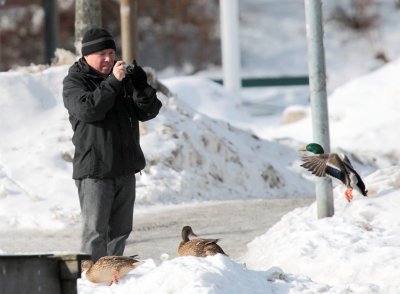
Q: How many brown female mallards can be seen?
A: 2